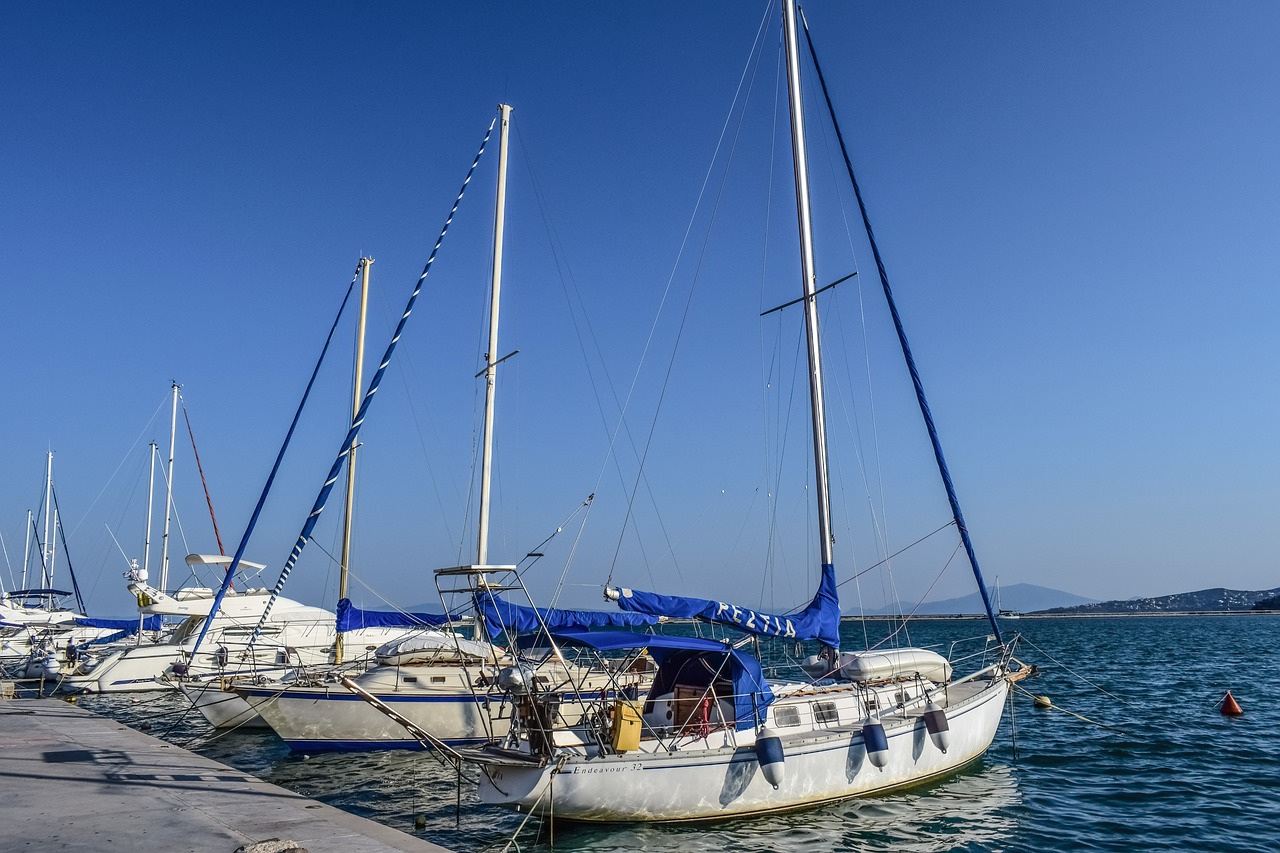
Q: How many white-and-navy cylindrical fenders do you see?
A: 3